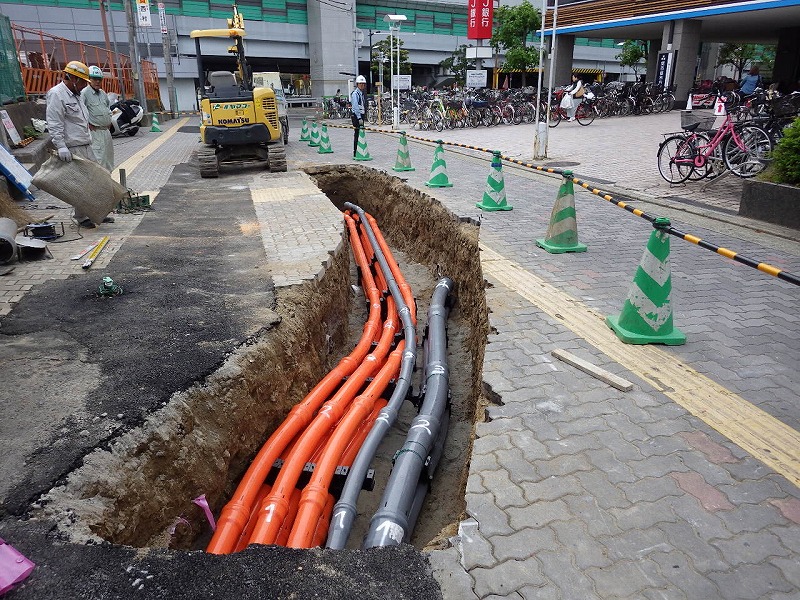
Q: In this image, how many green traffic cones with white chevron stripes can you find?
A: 10